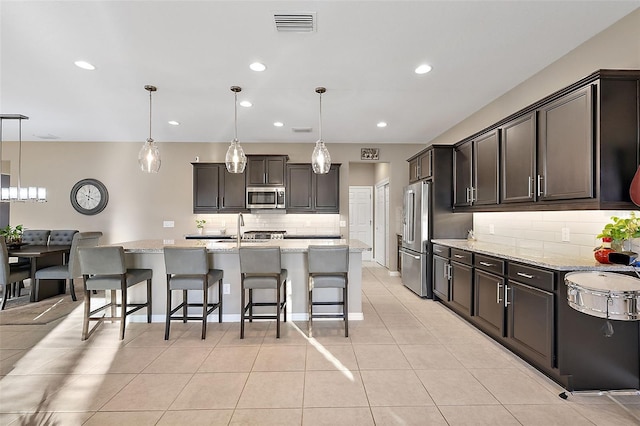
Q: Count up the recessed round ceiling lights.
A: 7